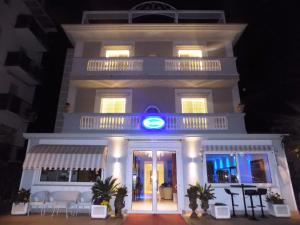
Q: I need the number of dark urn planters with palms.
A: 3